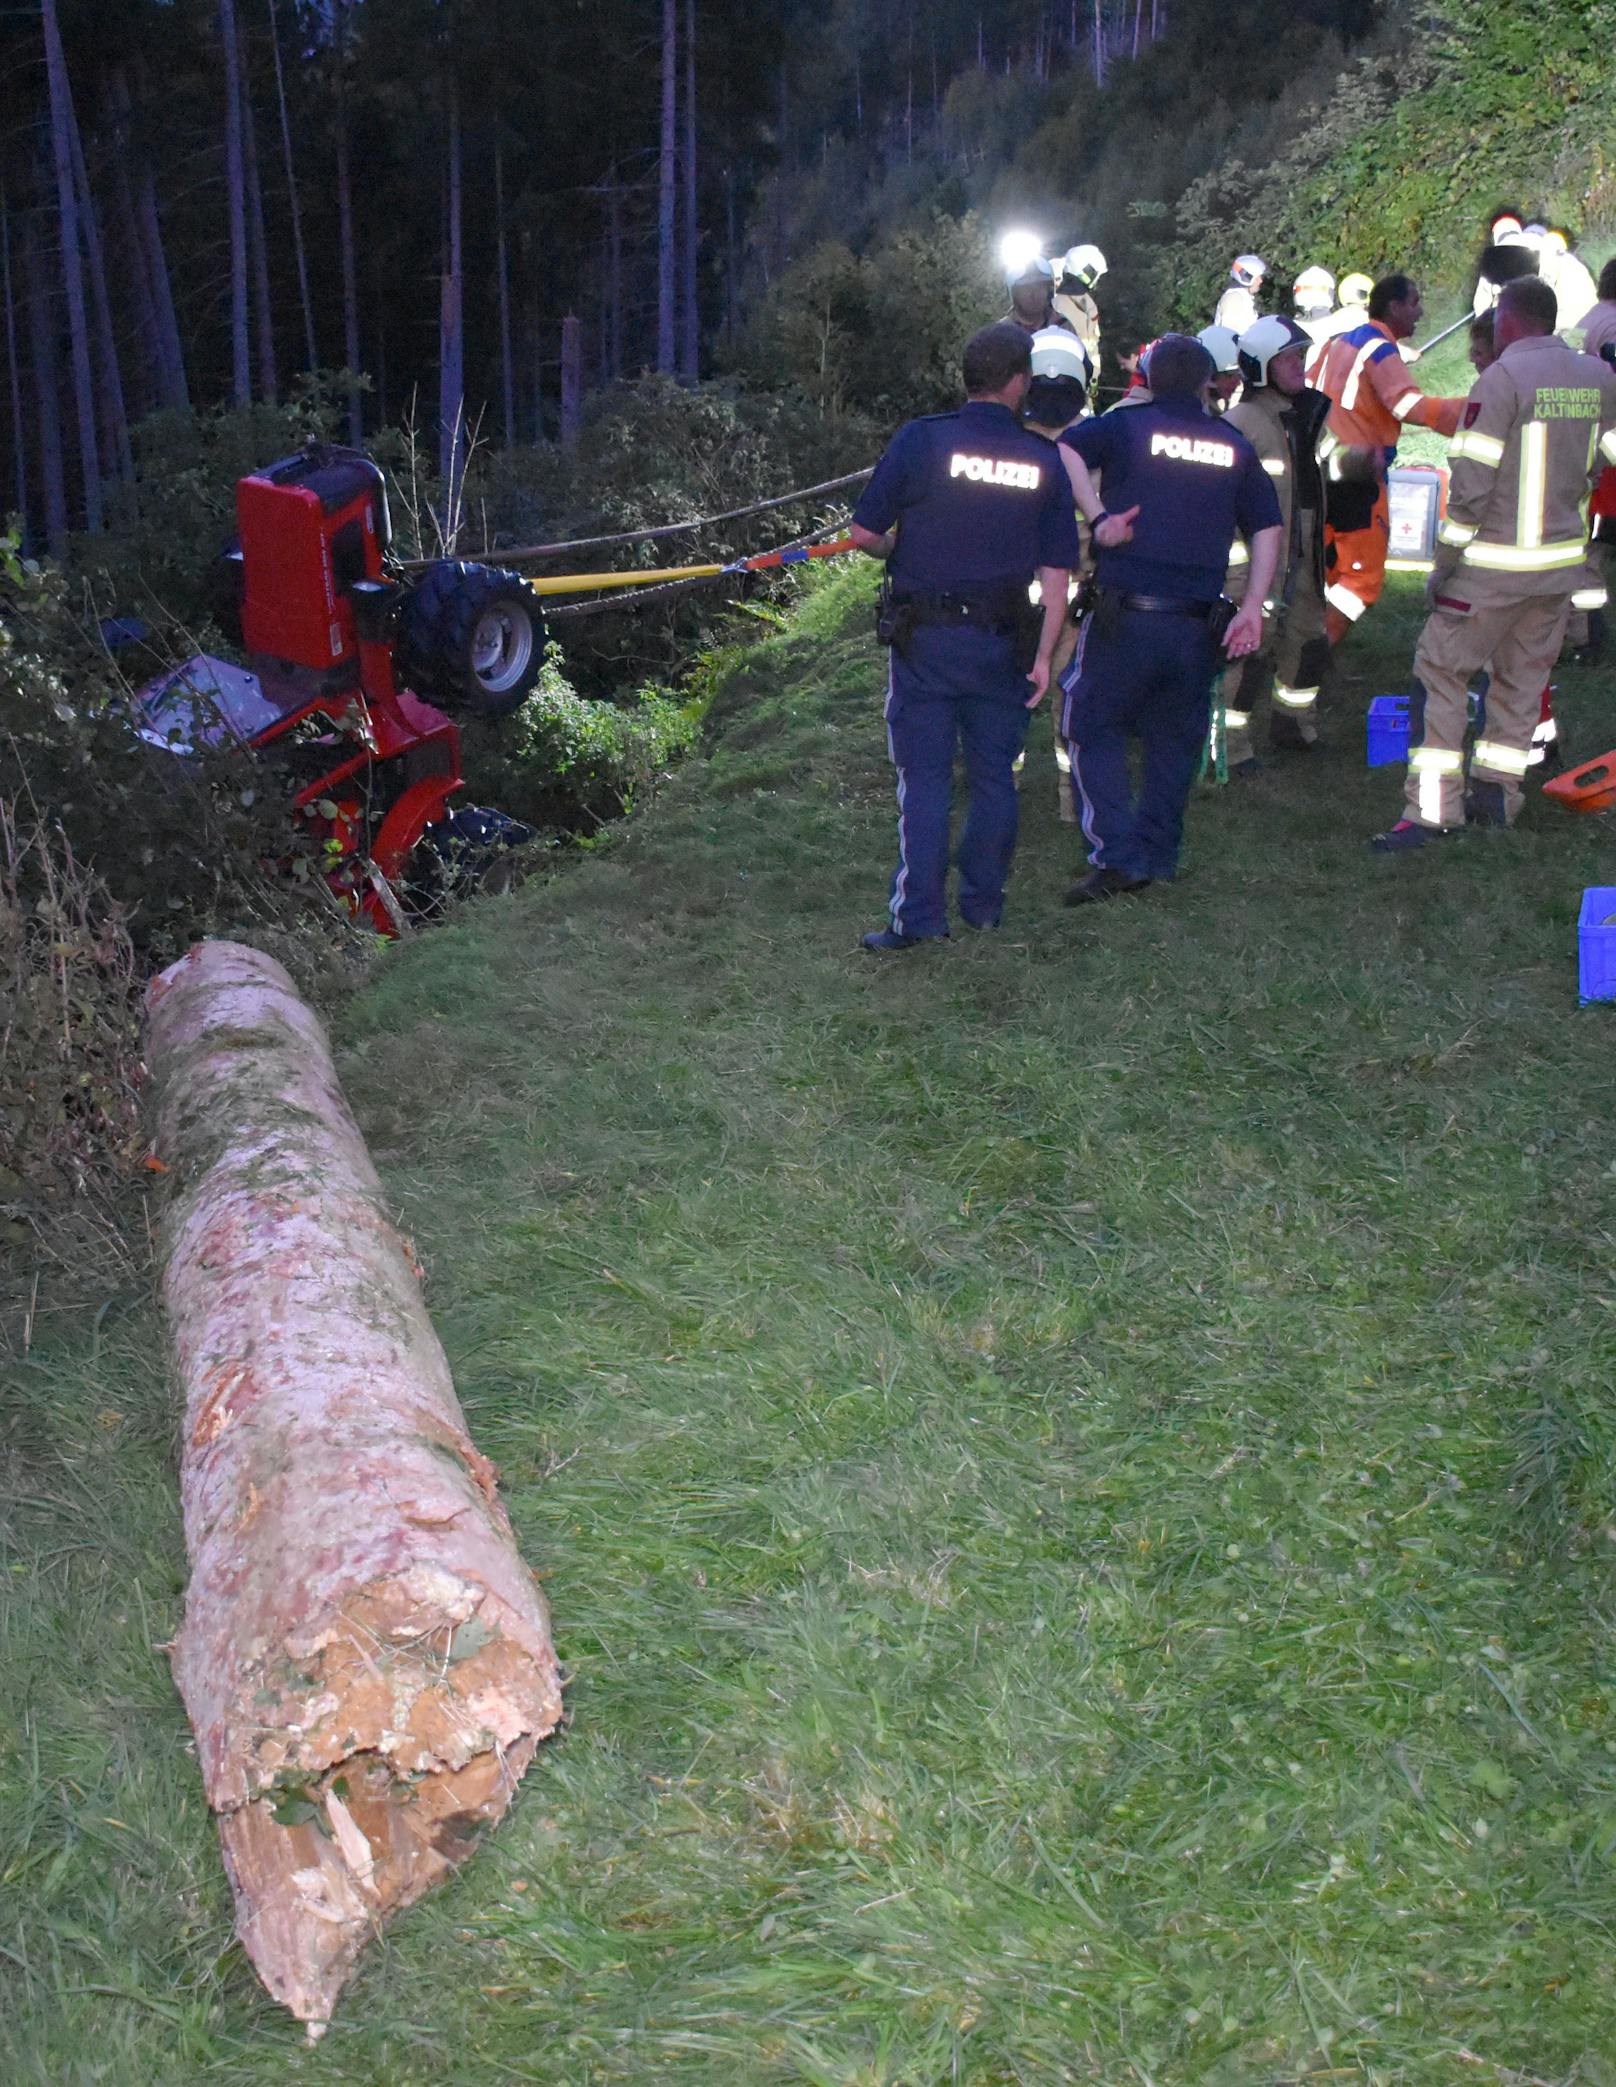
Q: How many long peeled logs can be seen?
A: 1